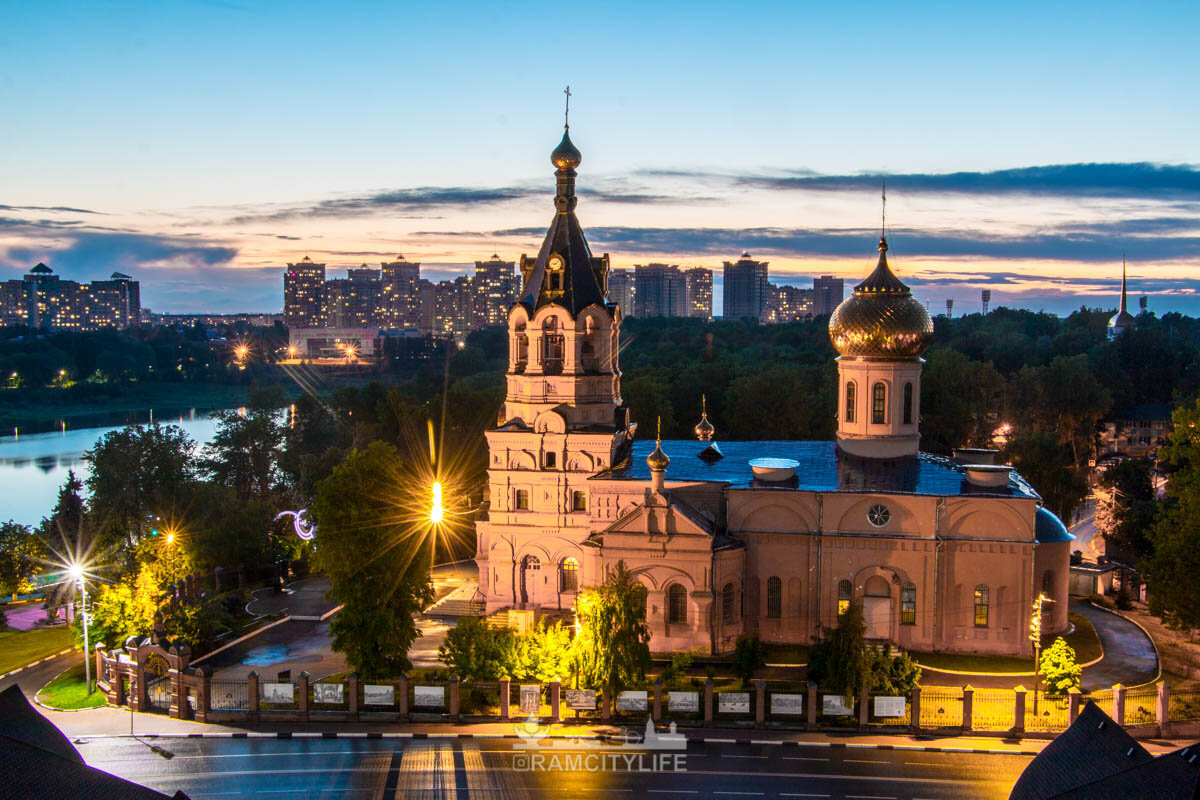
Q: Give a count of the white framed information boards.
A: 12